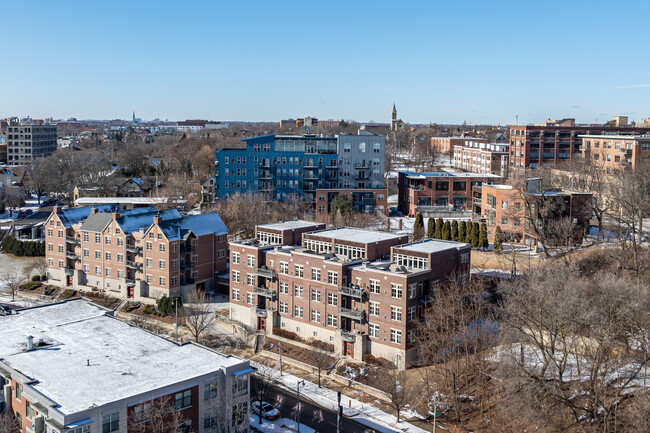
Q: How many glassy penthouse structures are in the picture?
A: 3